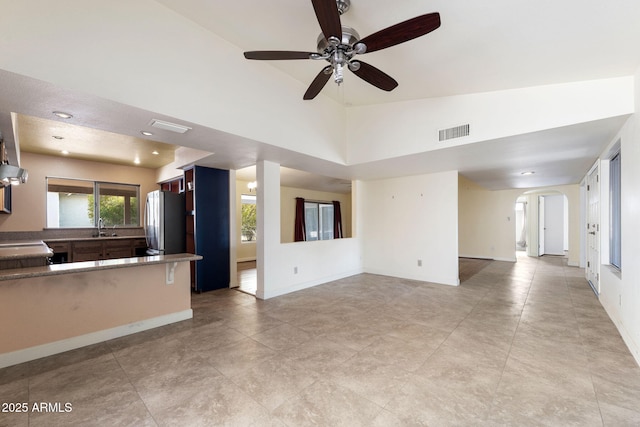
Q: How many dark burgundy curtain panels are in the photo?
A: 2